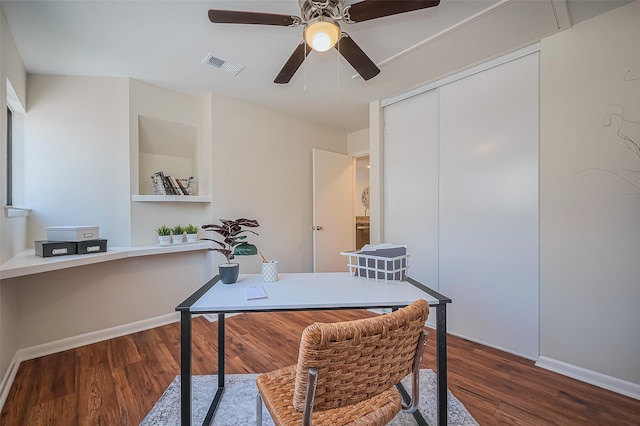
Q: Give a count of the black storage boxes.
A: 2